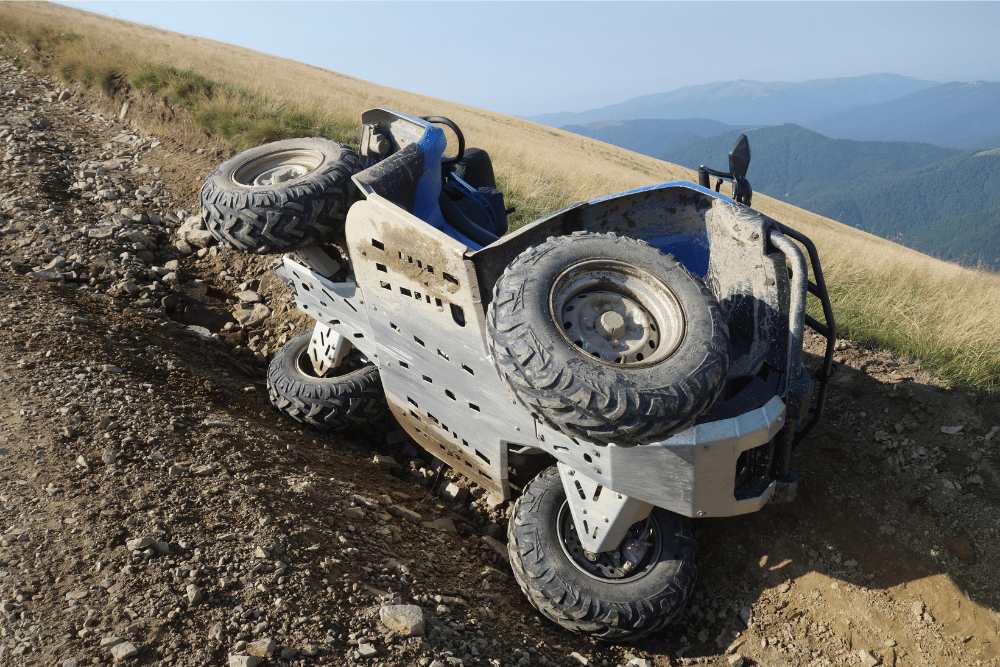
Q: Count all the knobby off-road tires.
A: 4